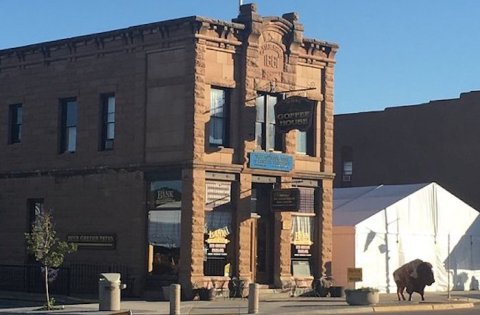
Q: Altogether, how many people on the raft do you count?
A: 0